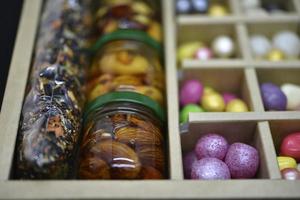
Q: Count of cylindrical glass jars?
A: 3